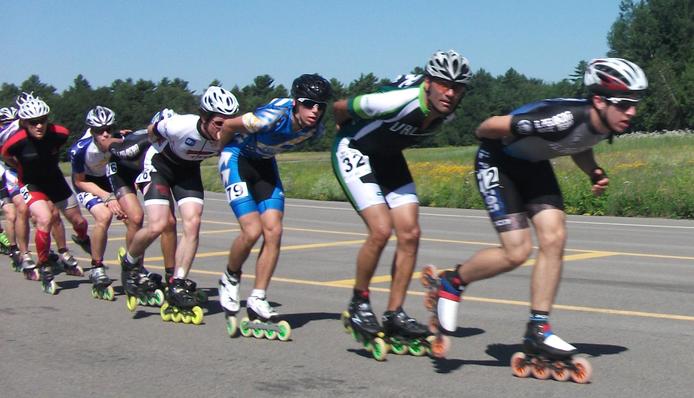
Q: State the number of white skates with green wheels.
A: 2